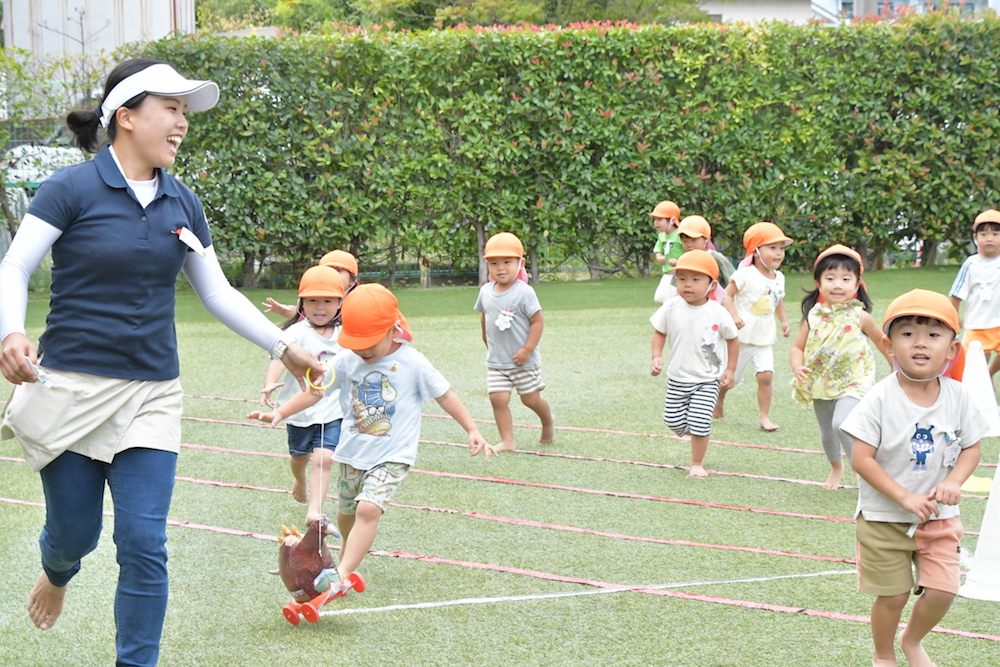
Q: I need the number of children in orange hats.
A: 11